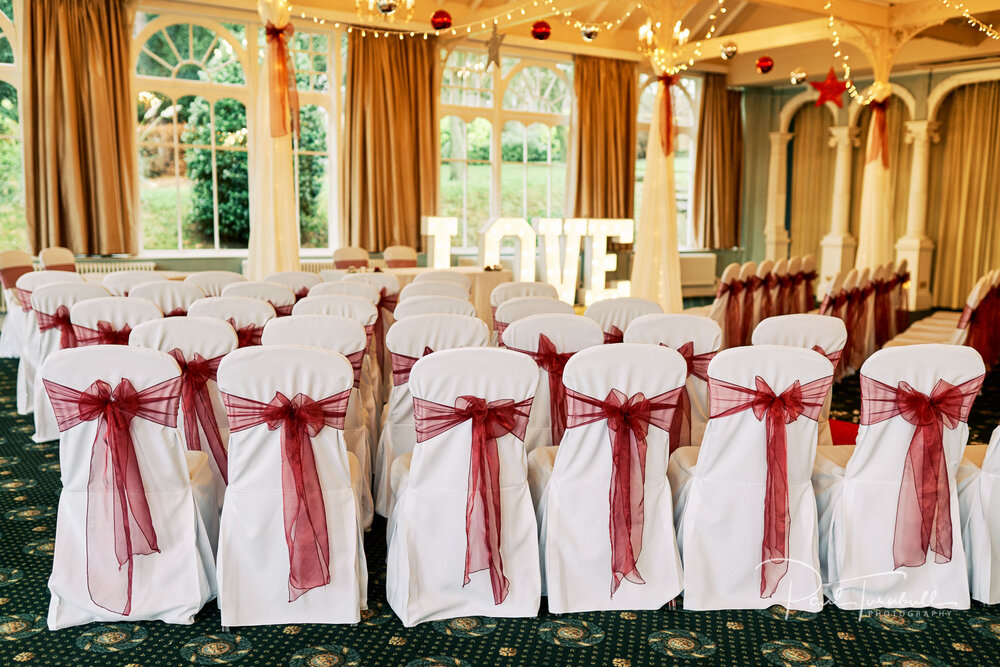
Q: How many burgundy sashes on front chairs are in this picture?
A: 6